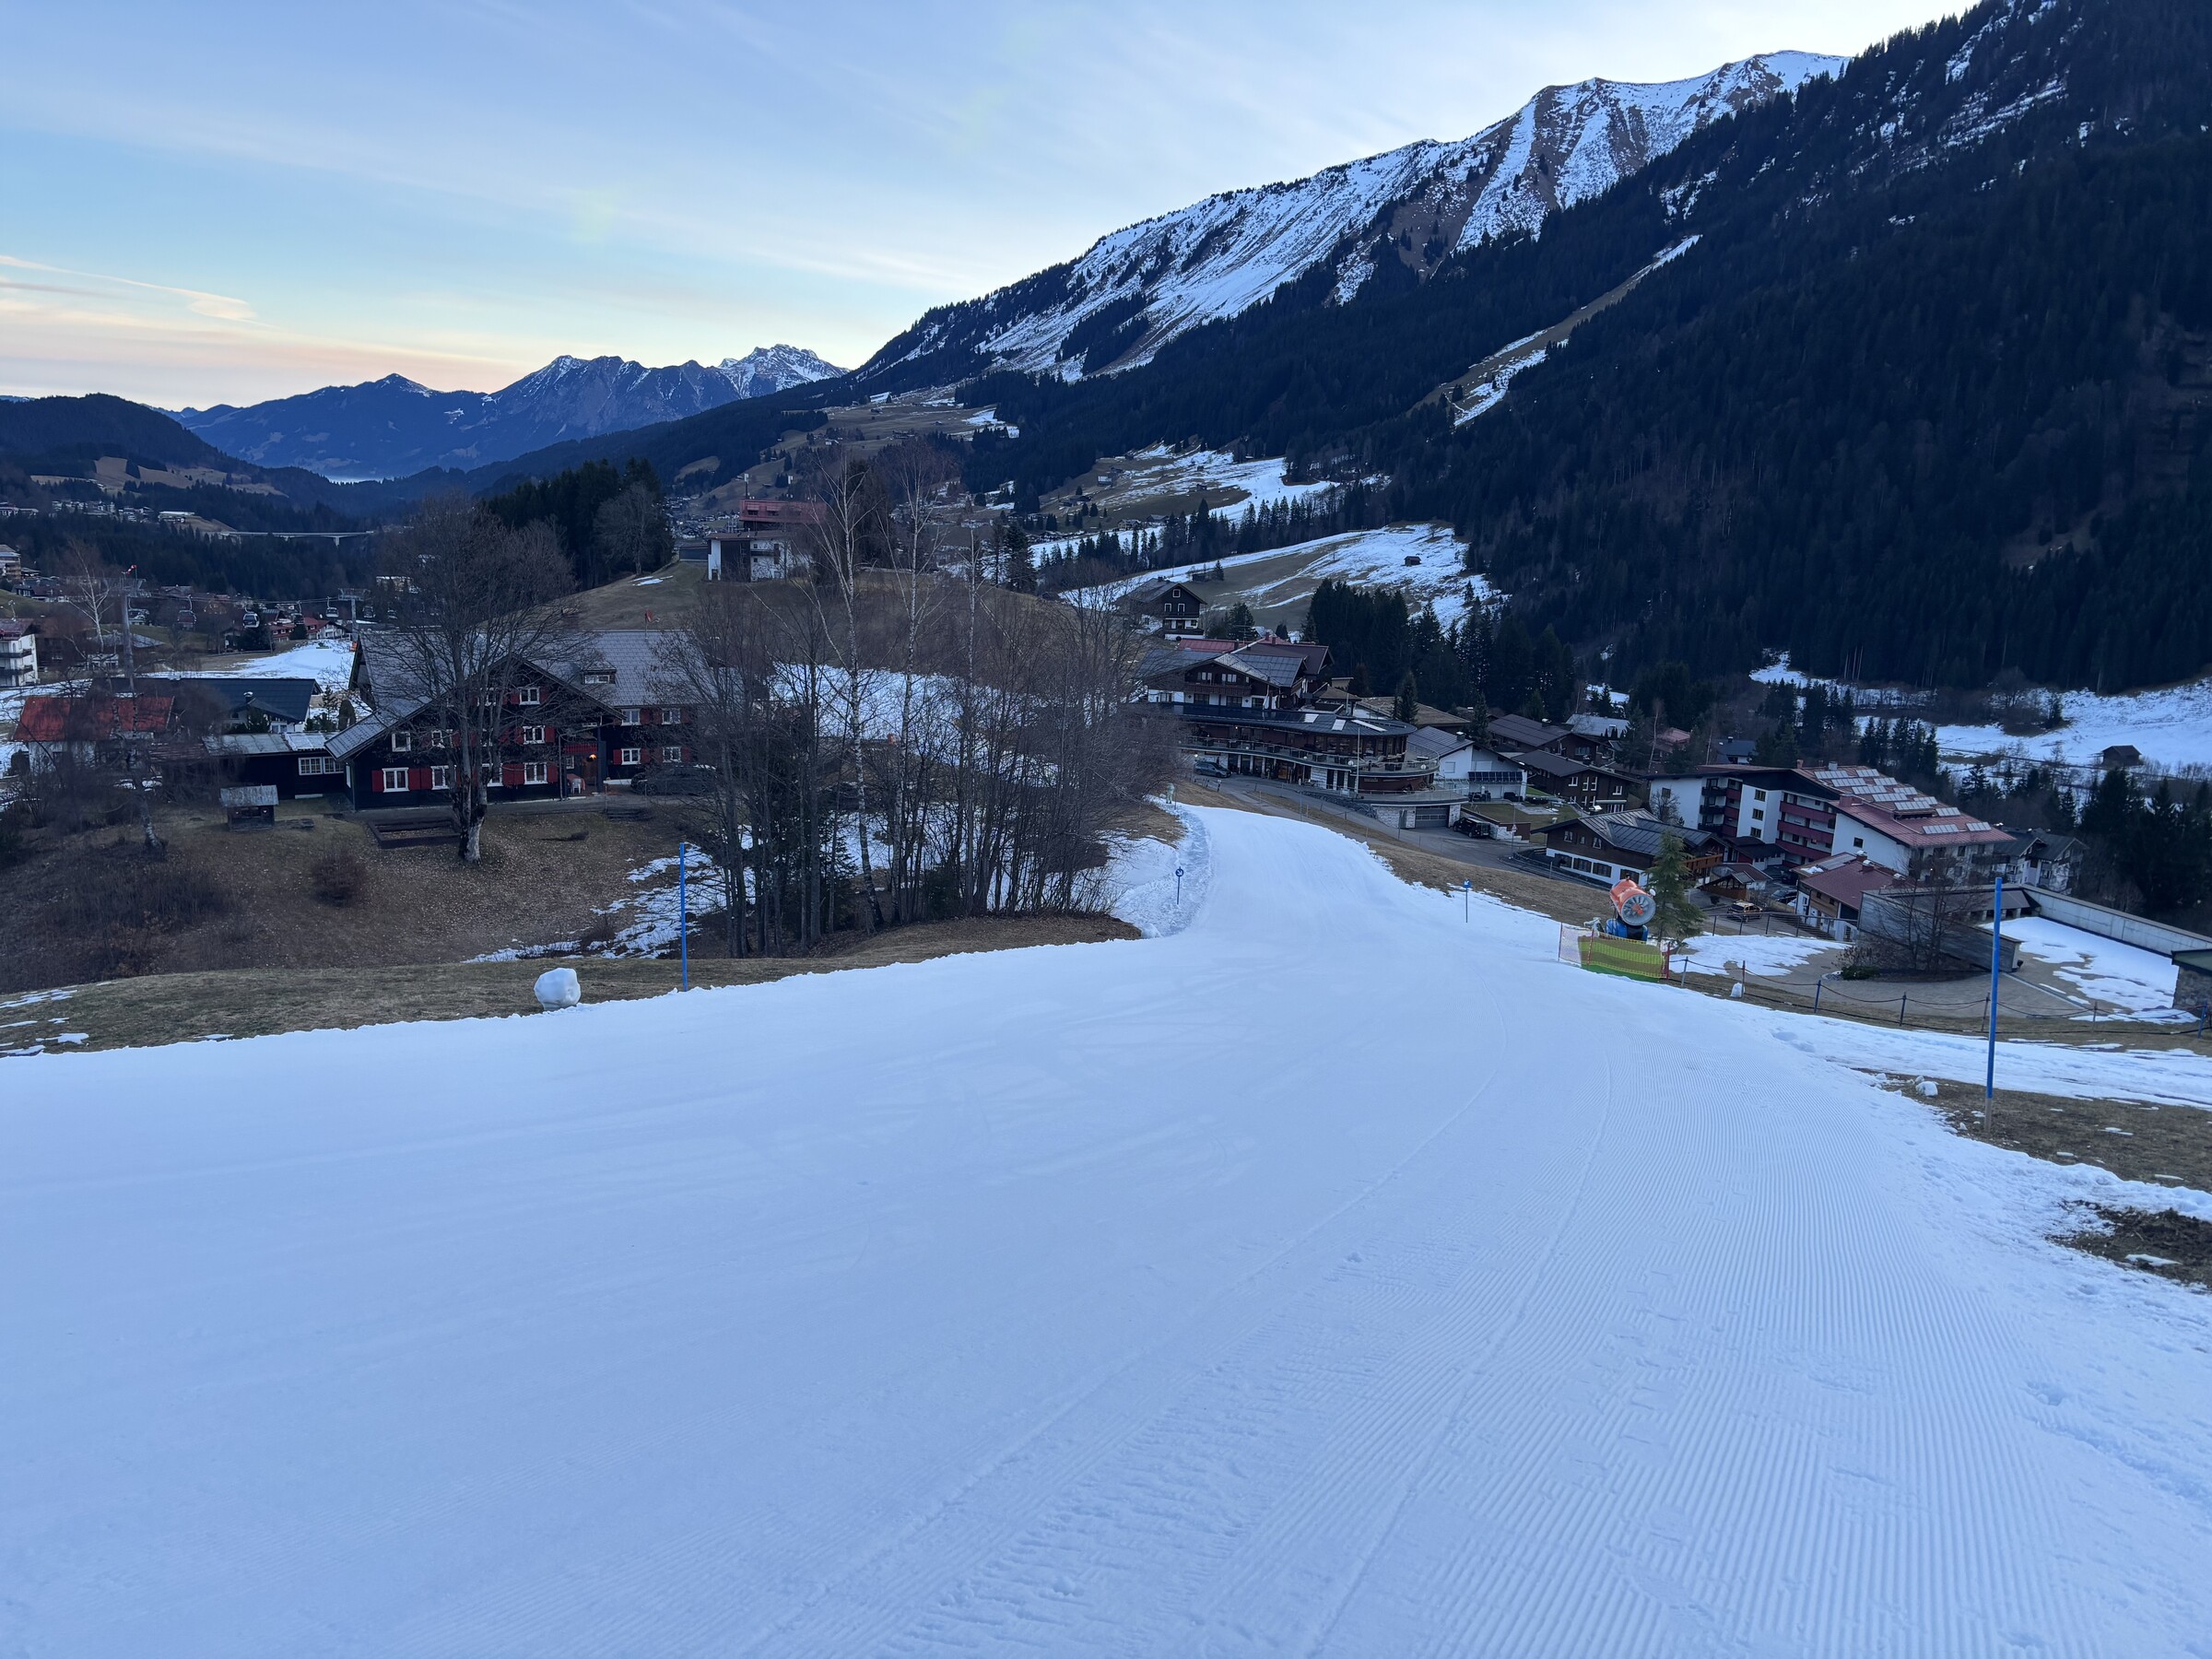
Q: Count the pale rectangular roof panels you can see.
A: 12